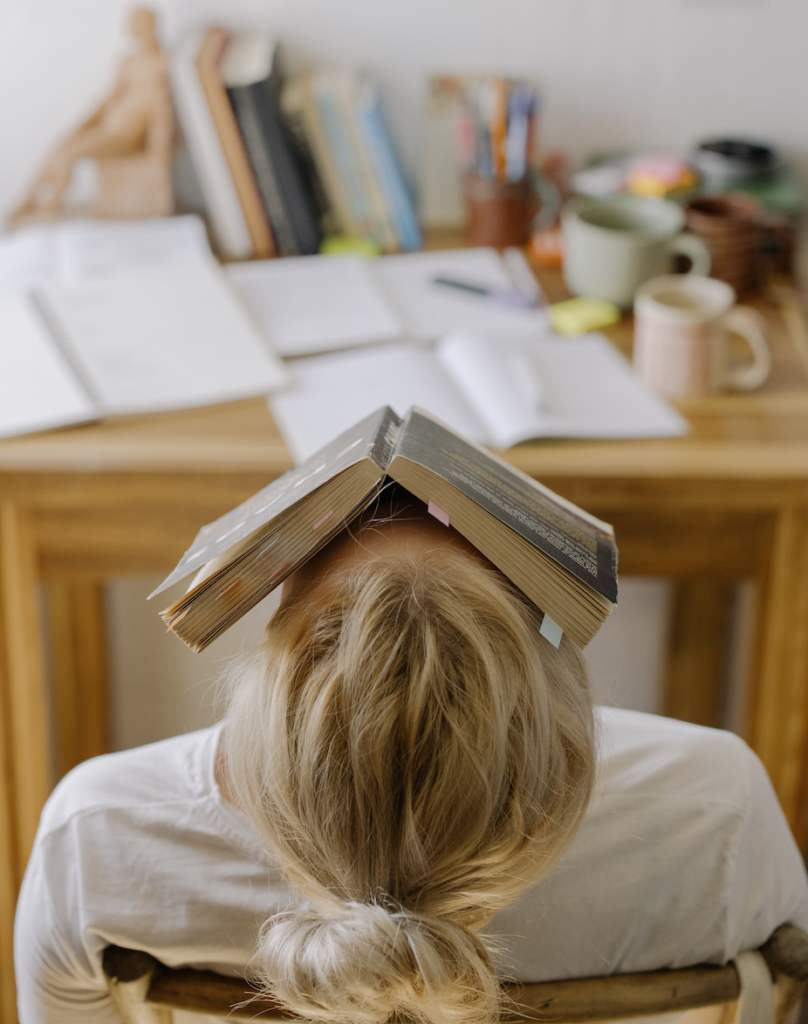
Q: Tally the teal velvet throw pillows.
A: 0